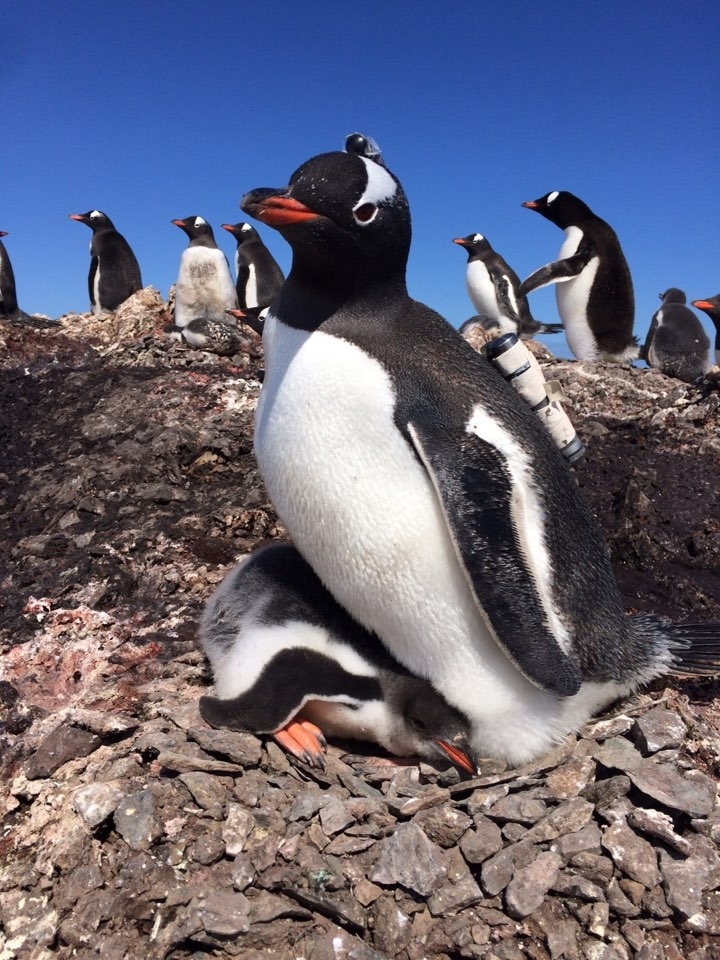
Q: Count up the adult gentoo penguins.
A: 9